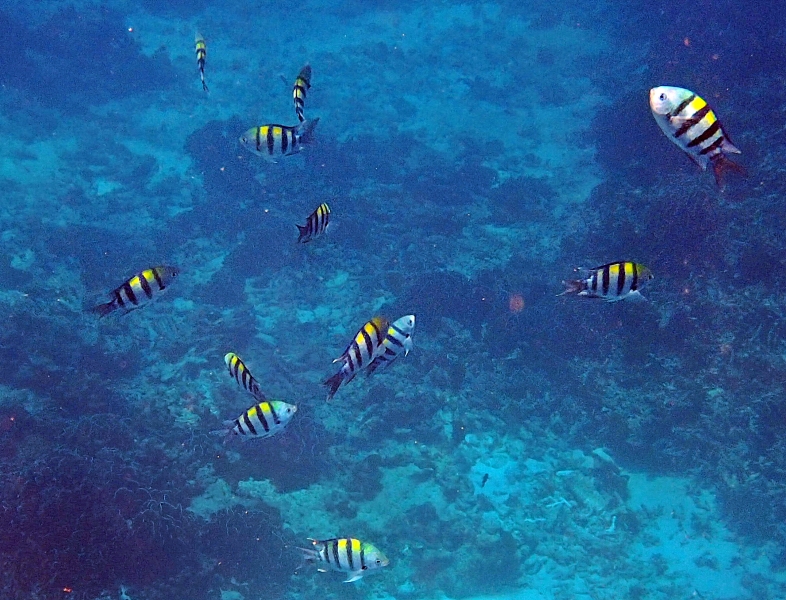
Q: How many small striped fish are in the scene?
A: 12